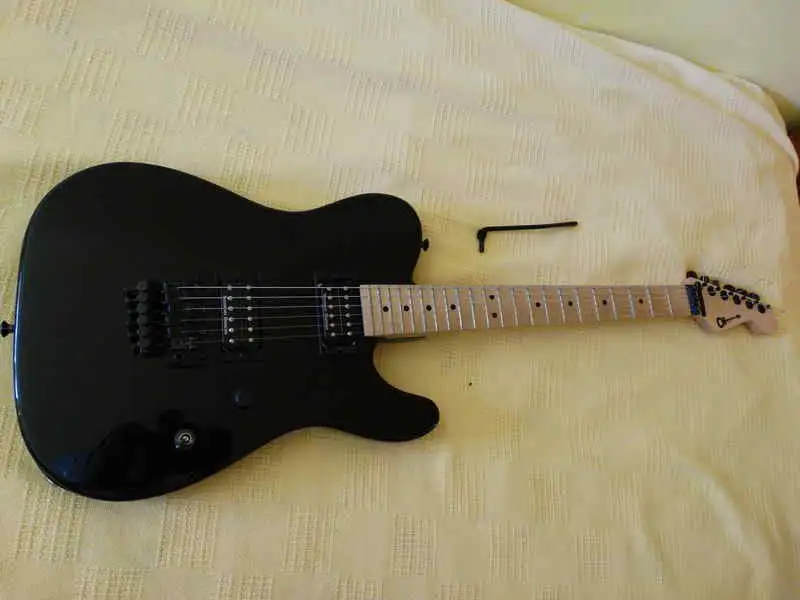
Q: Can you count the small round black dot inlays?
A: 10